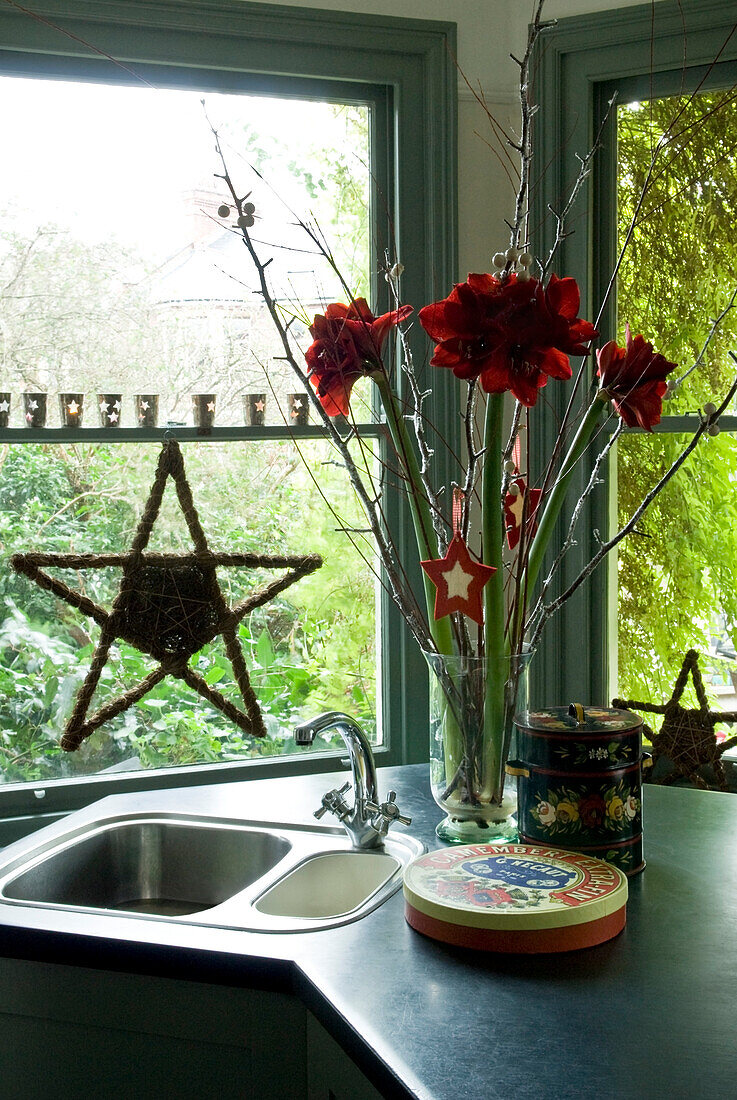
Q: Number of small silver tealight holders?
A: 8